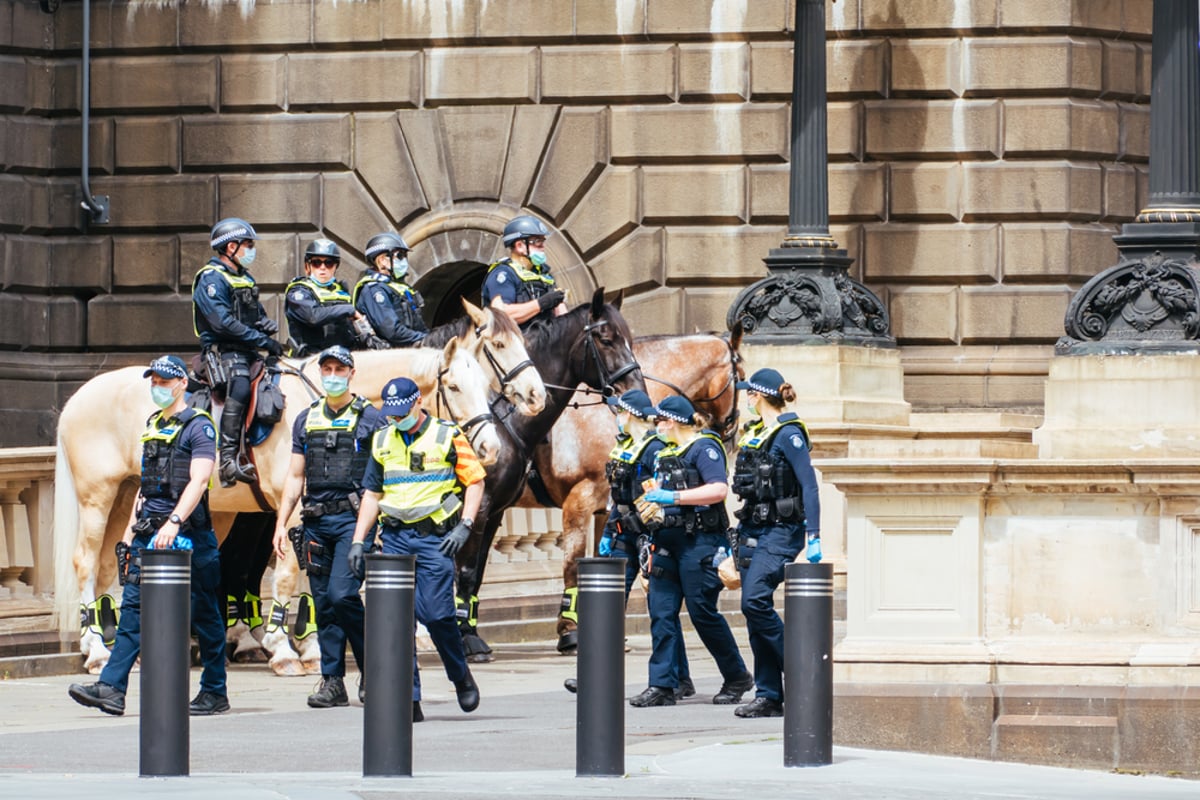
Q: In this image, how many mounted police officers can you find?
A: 4